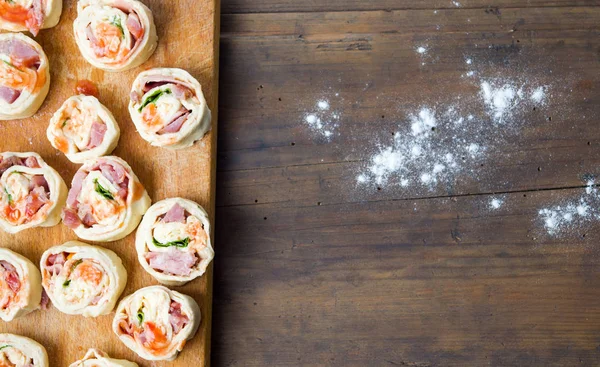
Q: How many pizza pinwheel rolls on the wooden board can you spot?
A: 13